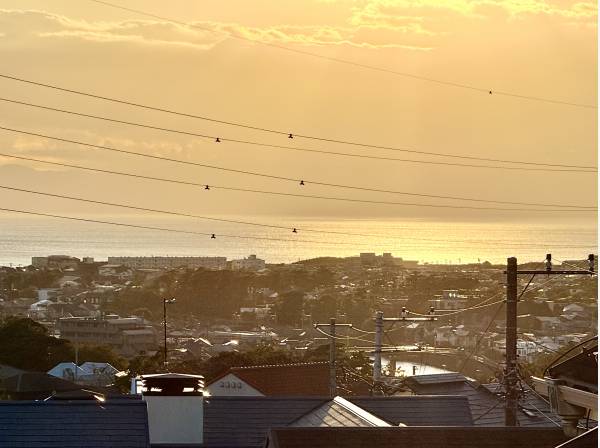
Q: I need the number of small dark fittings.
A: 7